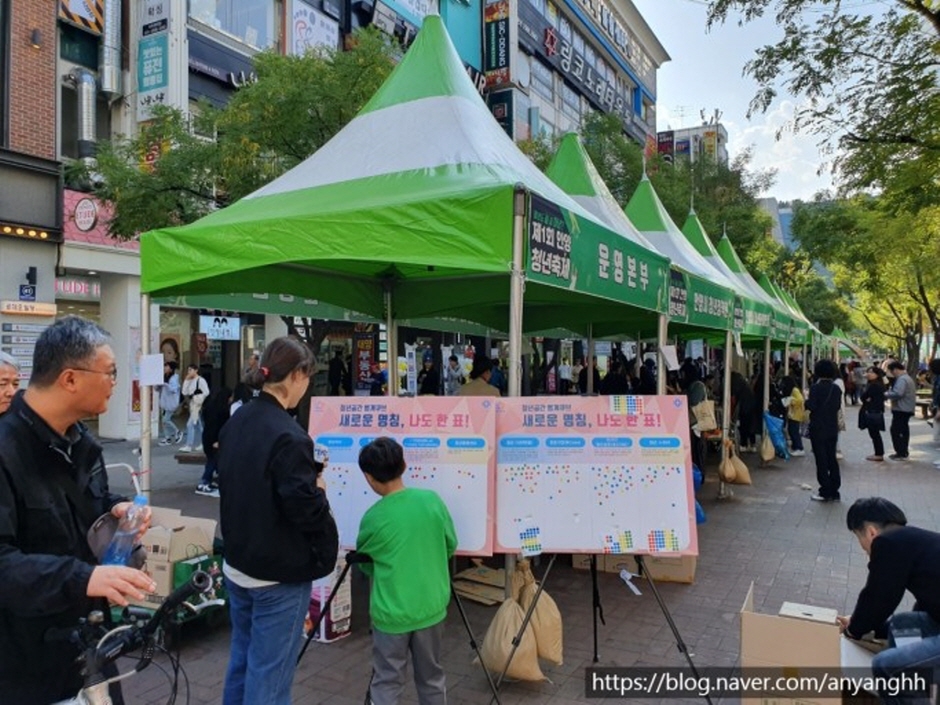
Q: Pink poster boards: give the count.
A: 2